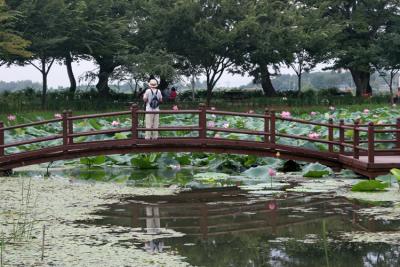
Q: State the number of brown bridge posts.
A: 12